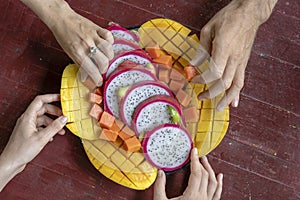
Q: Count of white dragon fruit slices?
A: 7